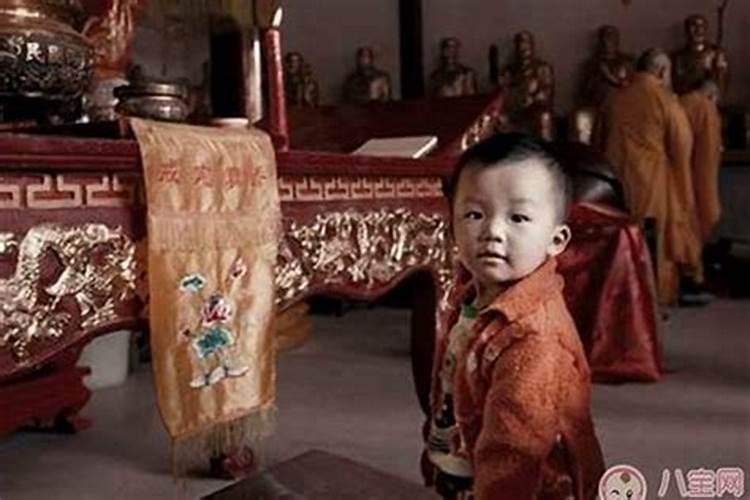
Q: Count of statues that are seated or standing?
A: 6